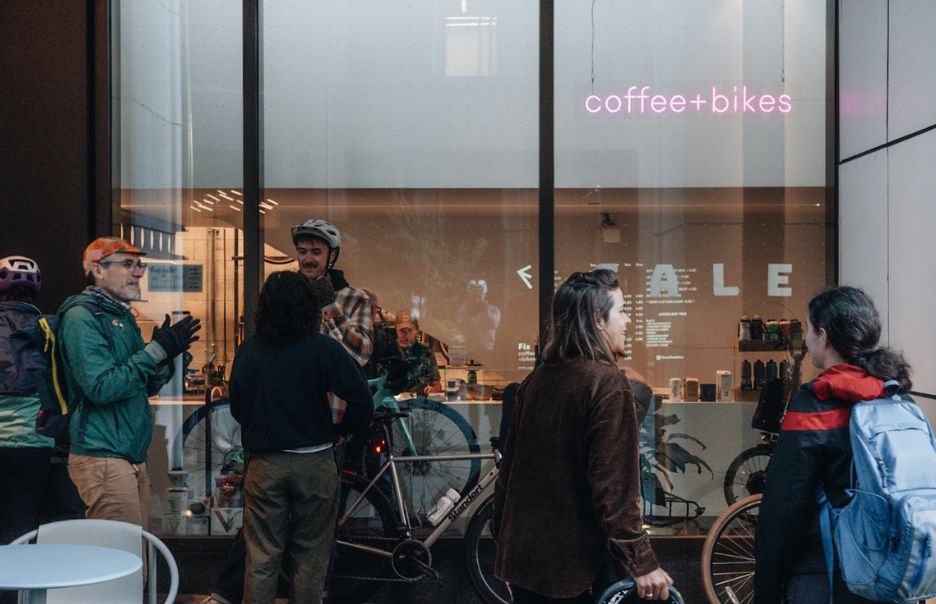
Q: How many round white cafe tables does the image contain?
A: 1